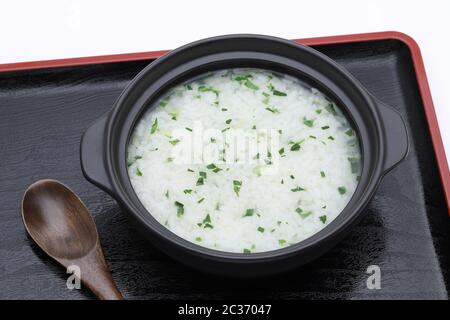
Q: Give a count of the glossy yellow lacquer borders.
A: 0